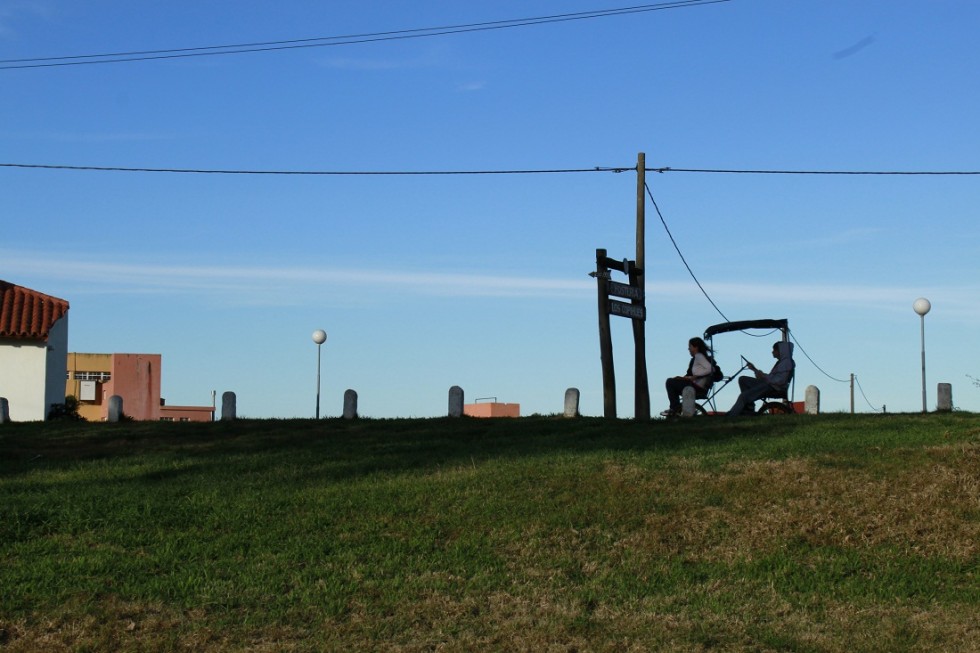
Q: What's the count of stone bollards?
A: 9